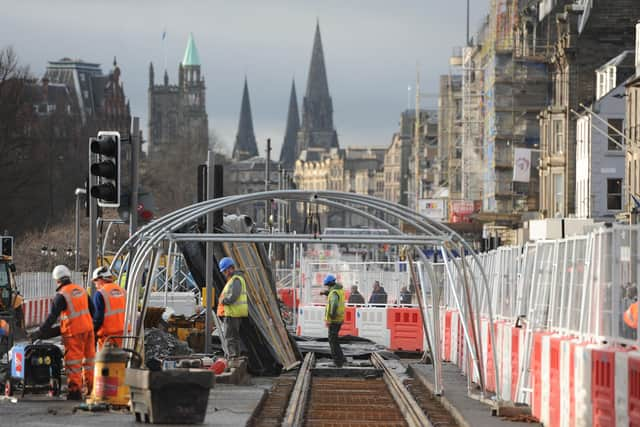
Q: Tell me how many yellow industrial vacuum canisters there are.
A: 1